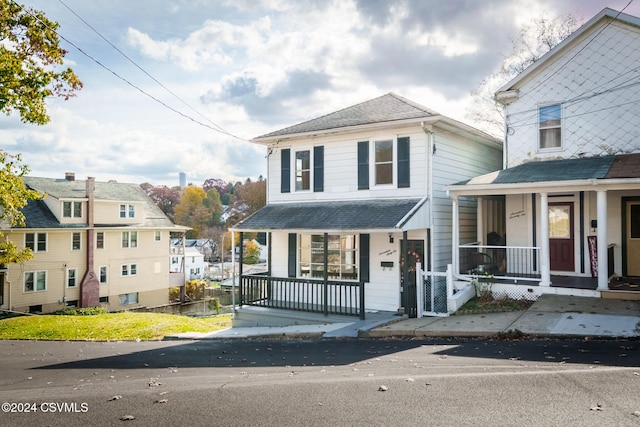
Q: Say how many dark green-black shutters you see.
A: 6